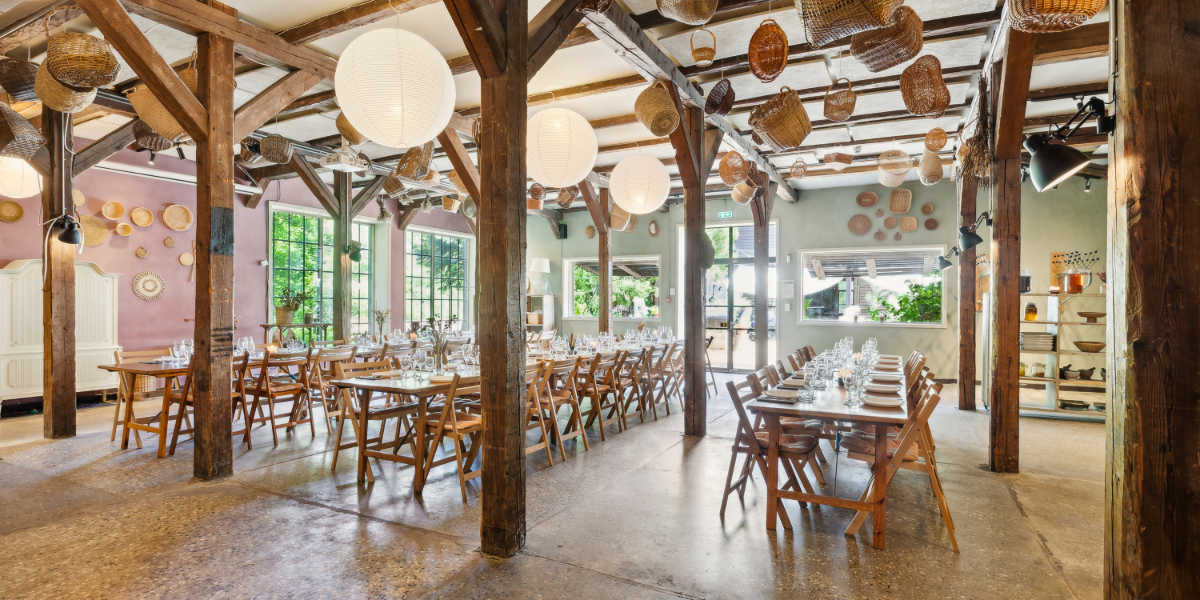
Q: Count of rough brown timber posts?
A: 10